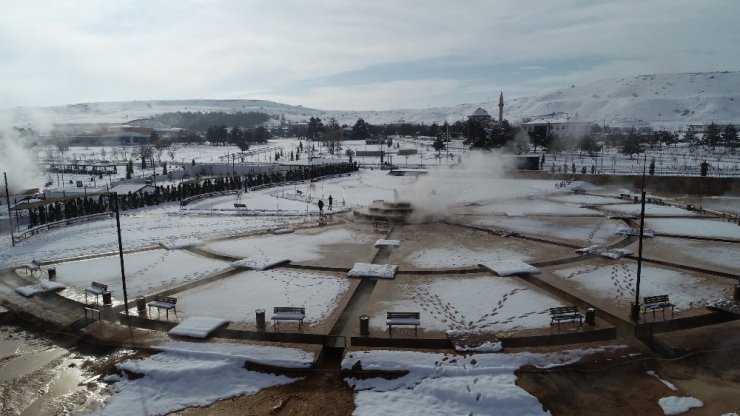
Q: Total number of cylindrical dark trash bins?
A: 8